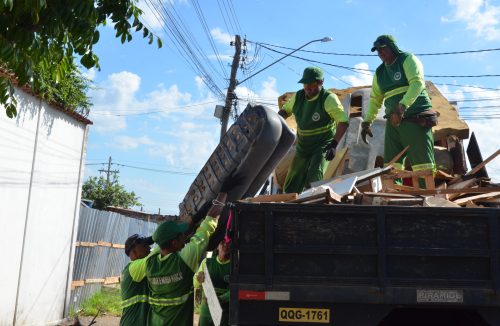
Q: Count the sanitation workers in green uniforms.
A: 5